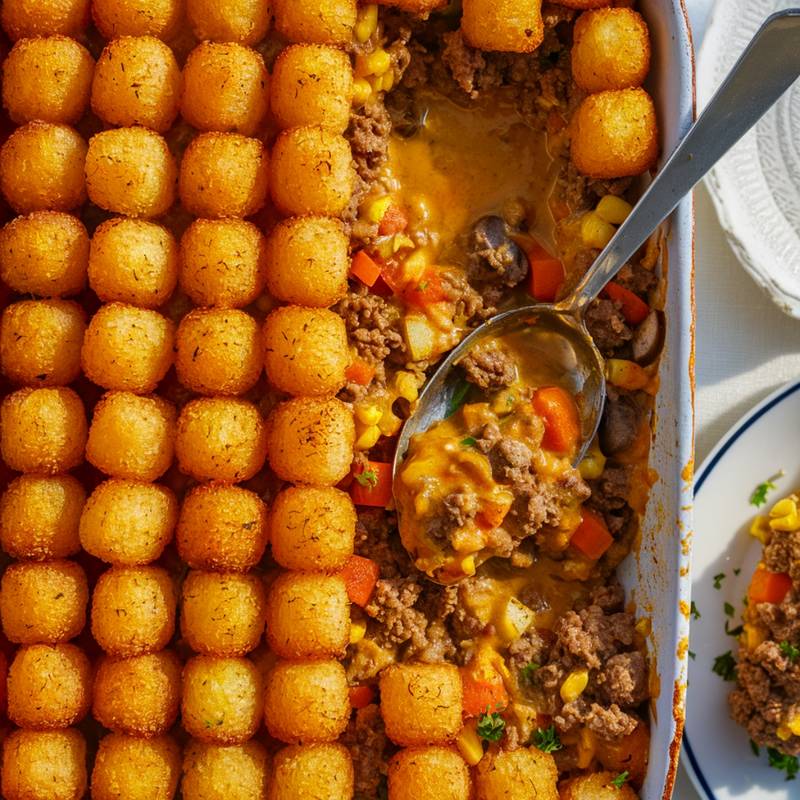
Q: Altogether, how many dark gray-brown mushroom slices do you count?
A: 3